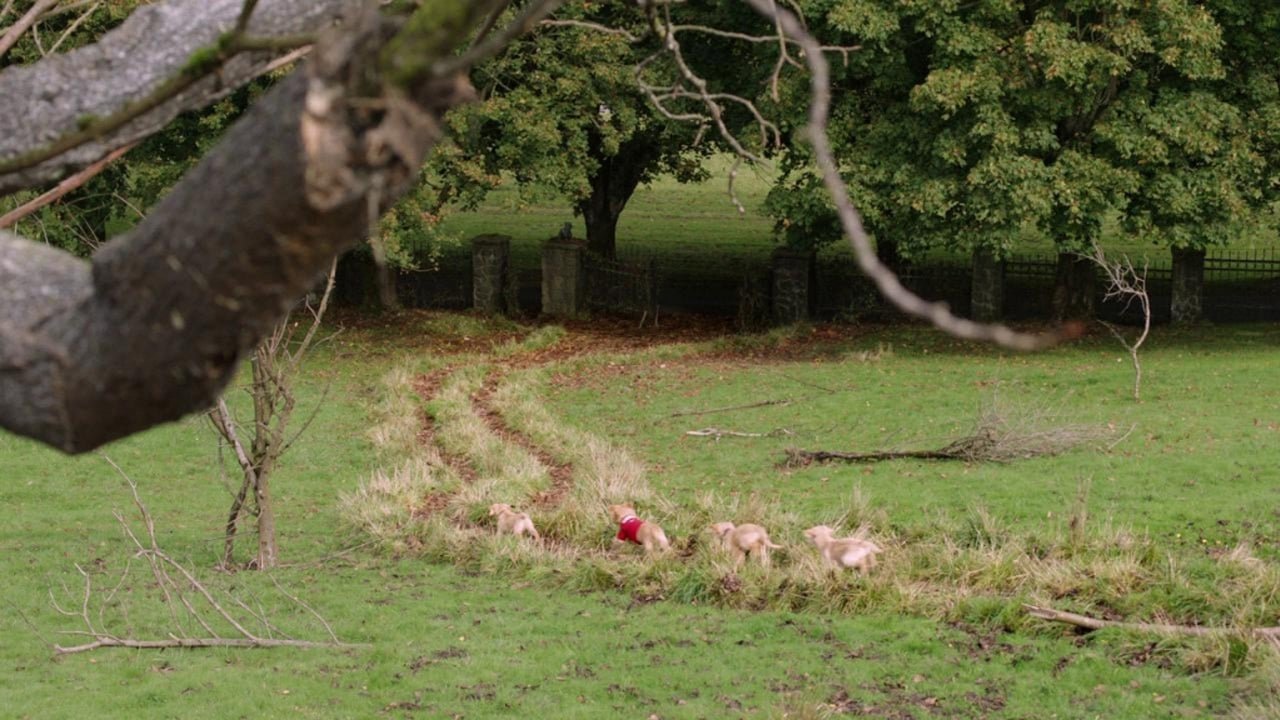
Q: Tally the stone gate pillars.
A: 5